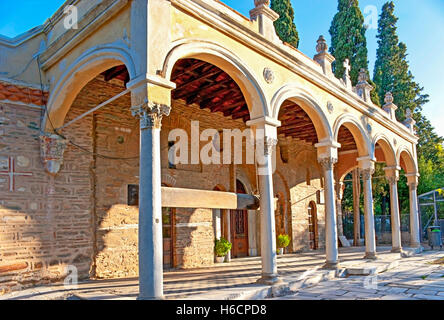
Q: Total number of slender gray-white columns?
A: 6